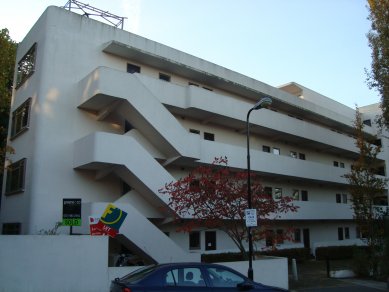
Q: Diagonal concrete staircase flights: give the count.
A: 3